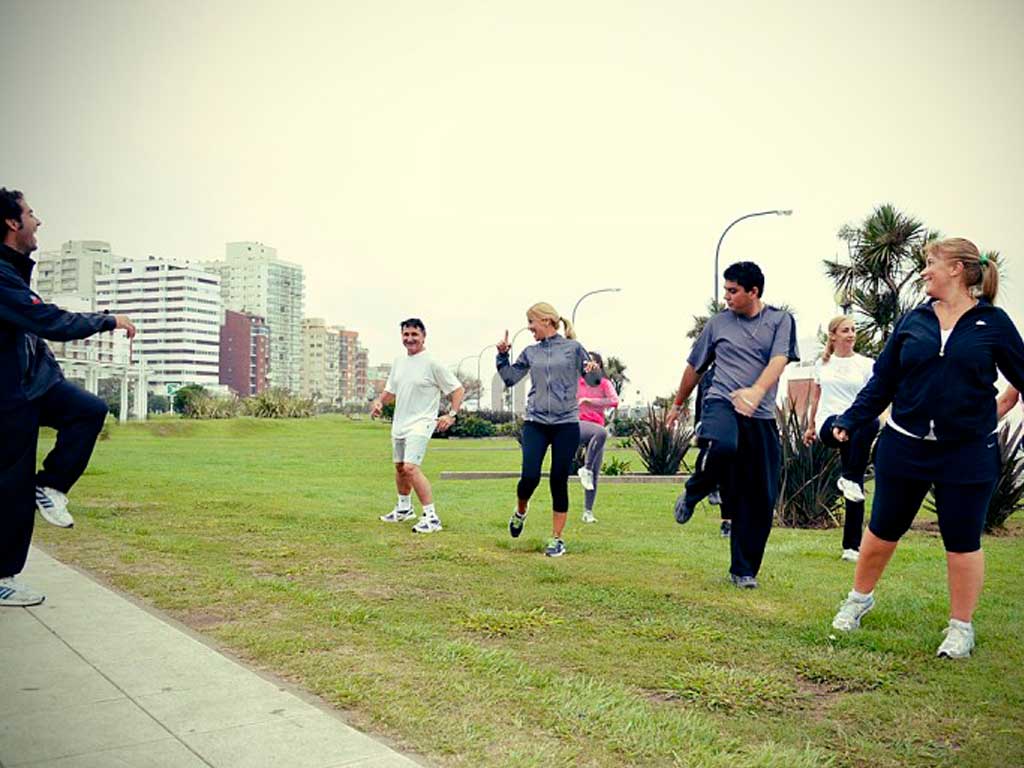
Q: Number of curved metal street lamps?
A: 5